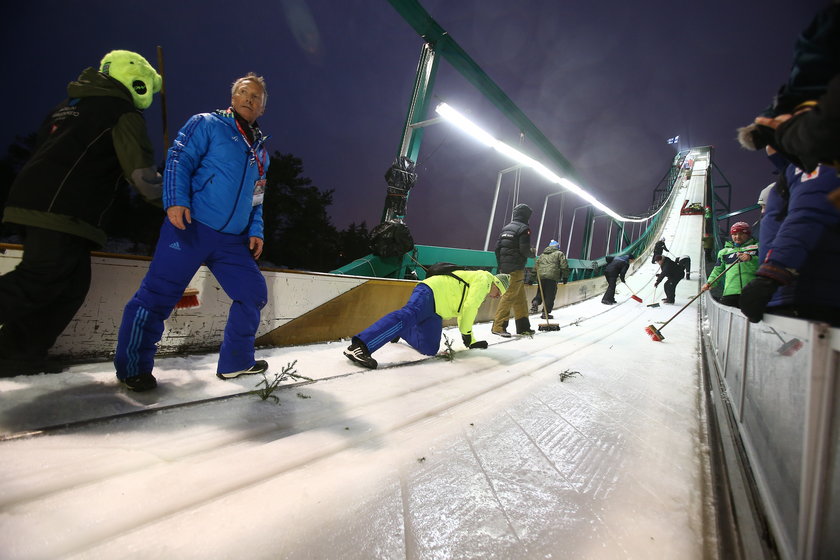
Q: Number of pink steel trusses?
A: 0